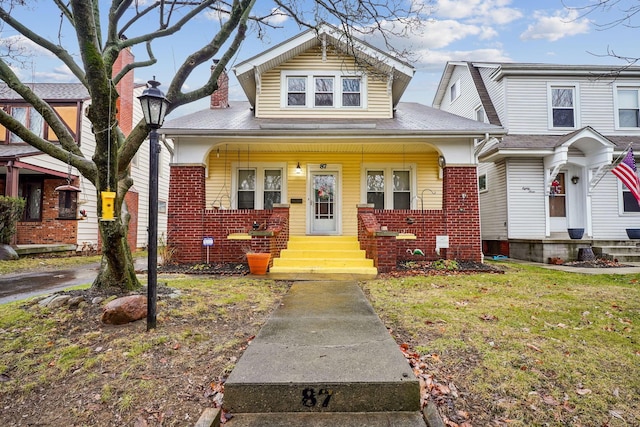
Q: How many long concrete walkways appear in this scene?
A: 1